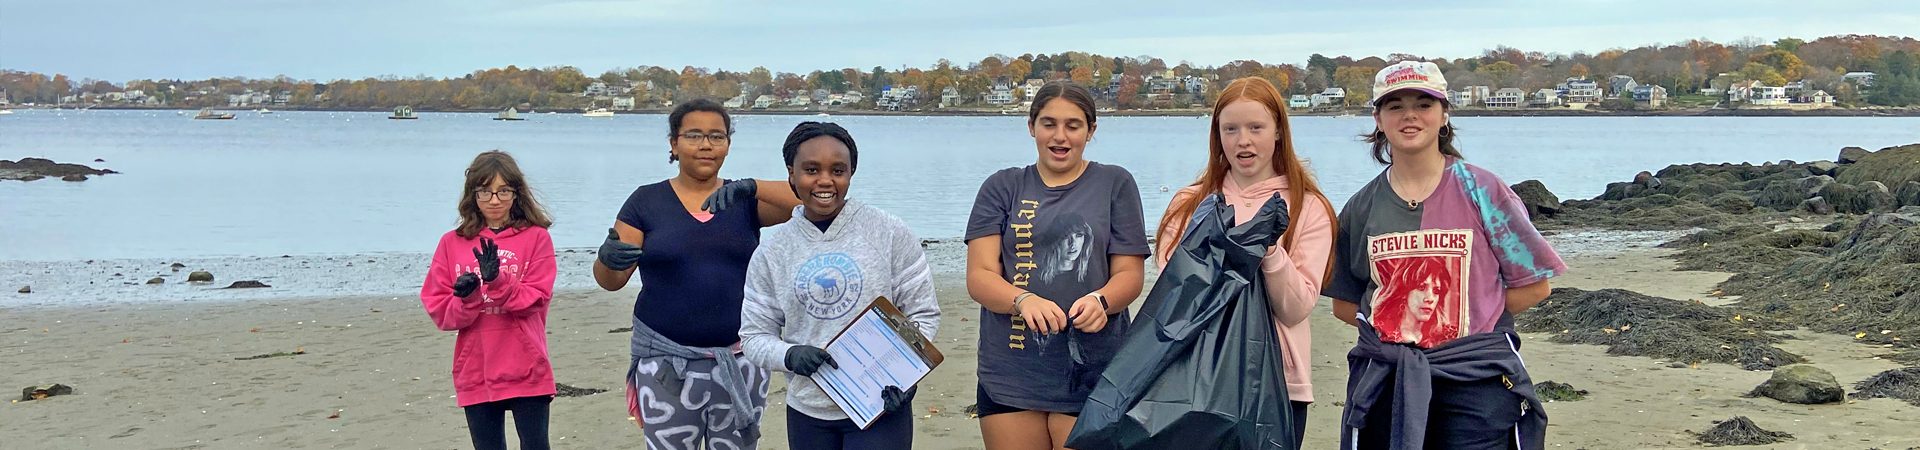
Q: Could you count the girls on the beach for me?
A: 6